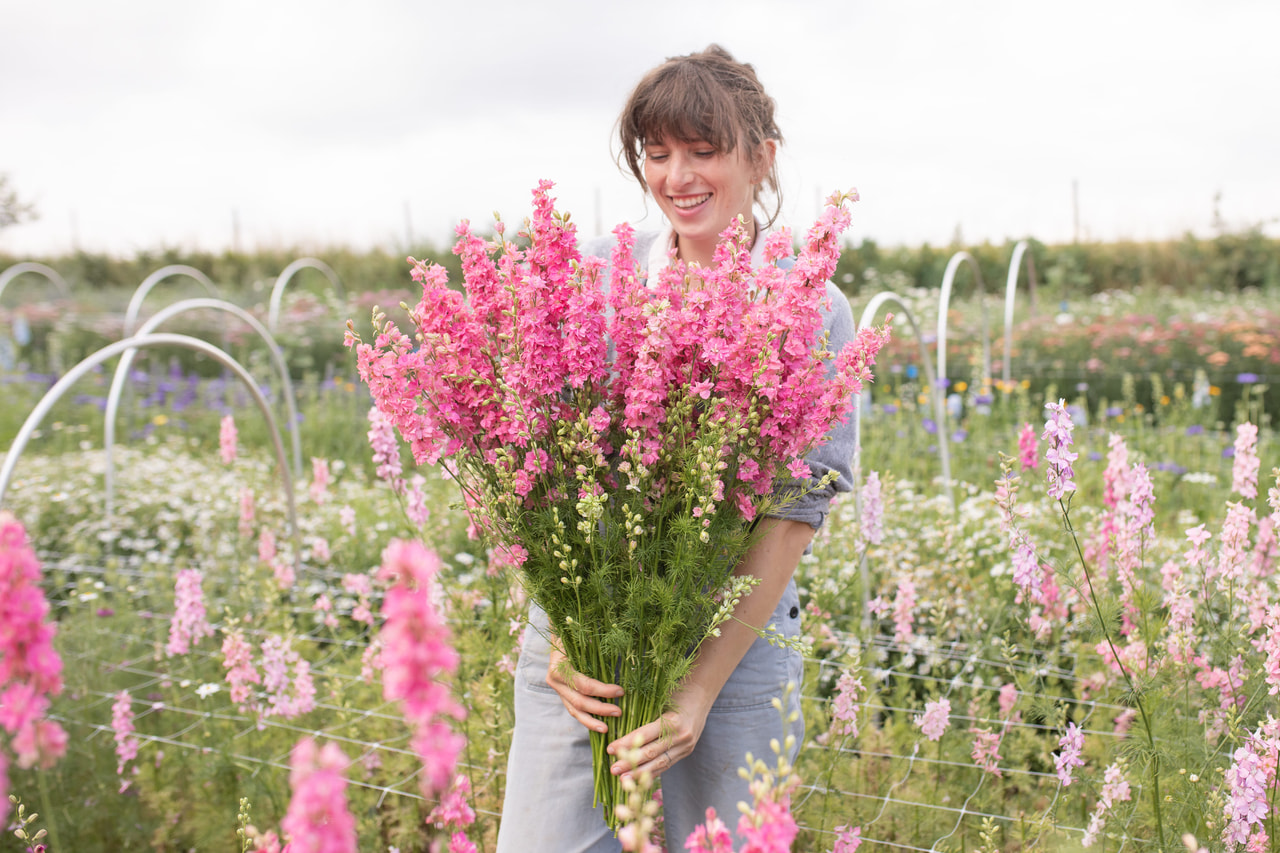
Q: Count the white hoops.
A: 8